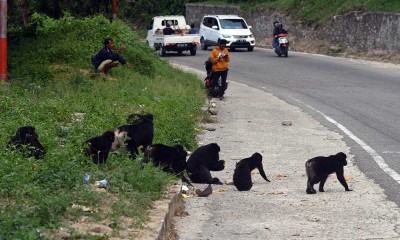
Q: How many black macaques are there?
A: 7